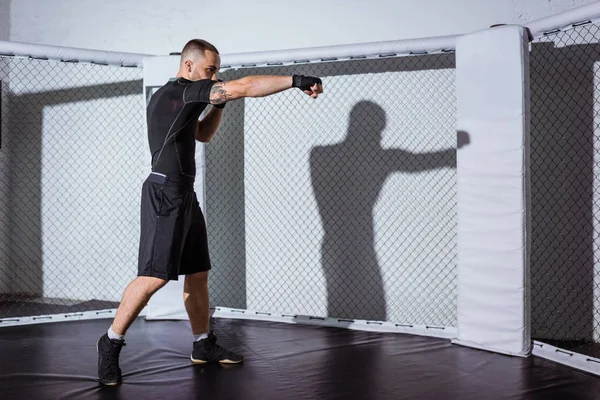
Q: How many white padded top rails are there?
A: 3